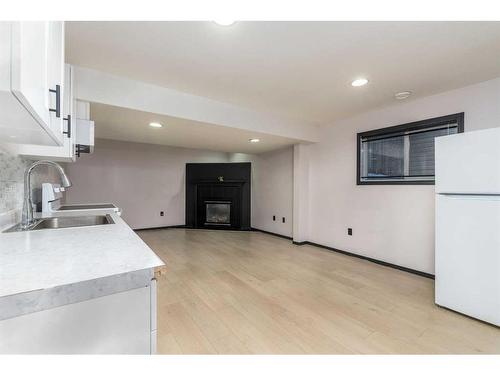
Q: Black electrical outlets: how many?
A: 4